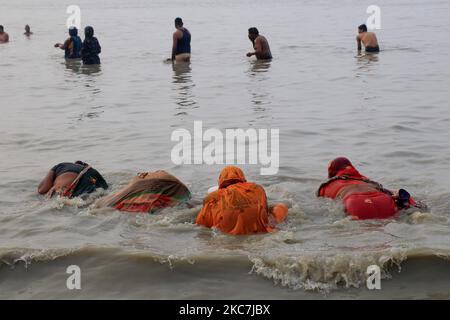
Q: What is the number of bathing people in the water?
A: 11